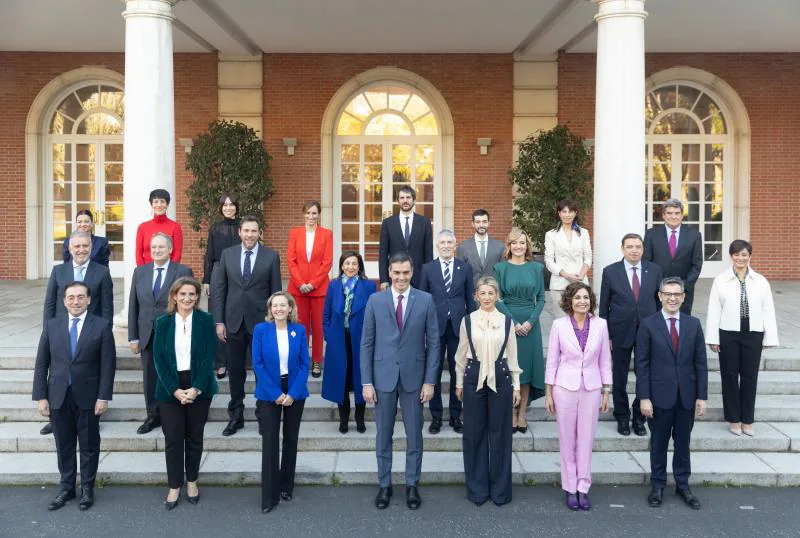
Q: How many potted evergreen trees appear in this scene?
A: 2